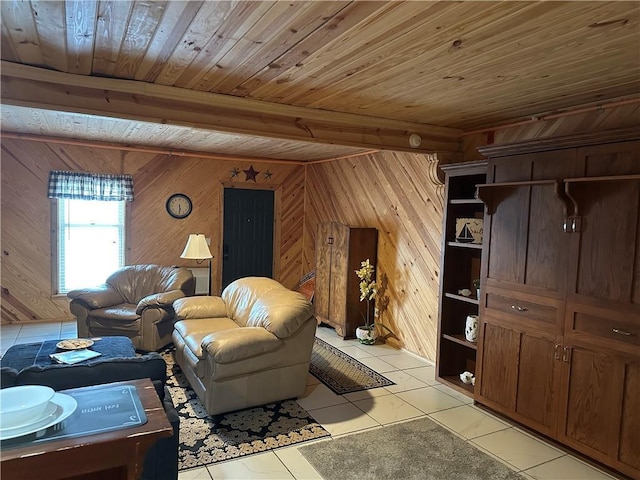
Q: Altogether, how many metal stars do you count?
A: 3